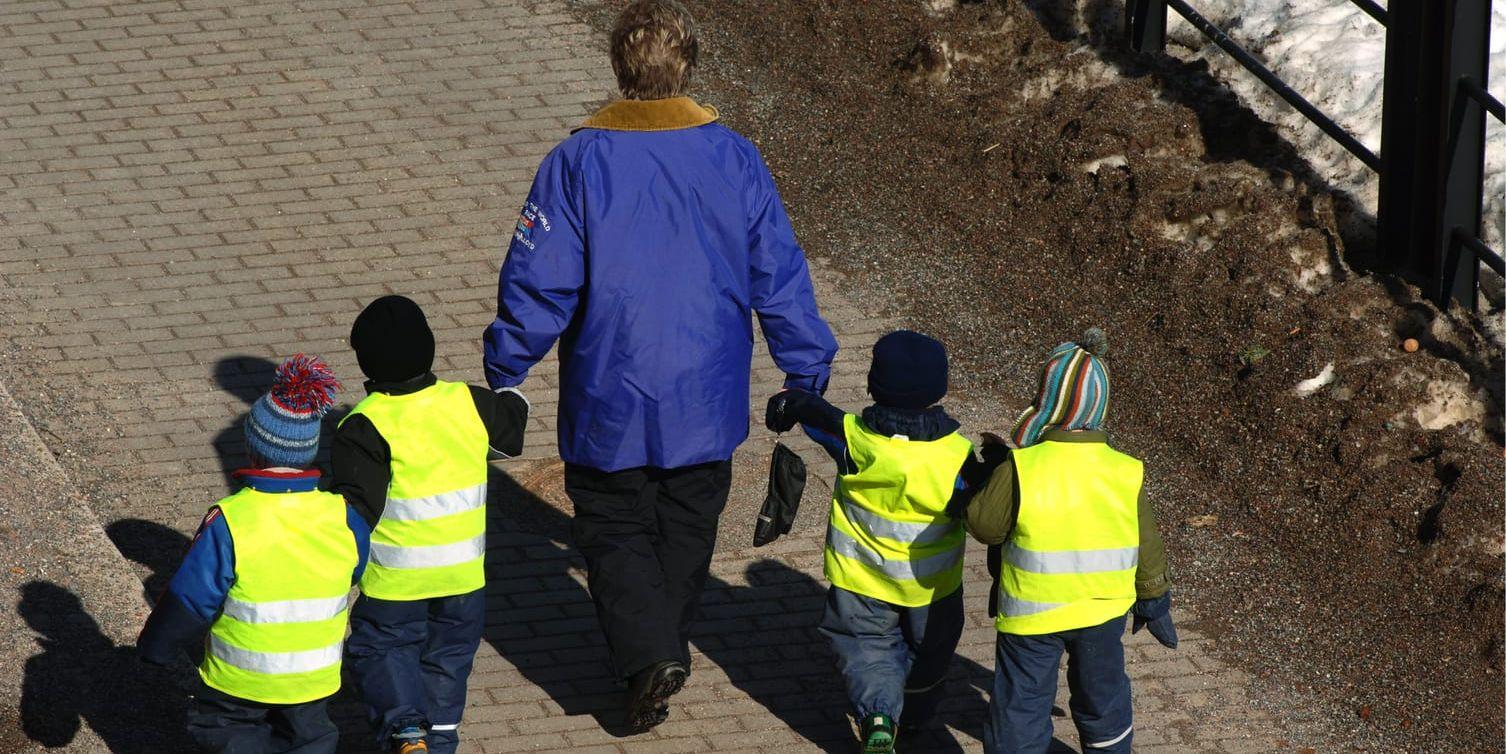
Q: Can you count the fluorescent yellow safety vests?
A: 4